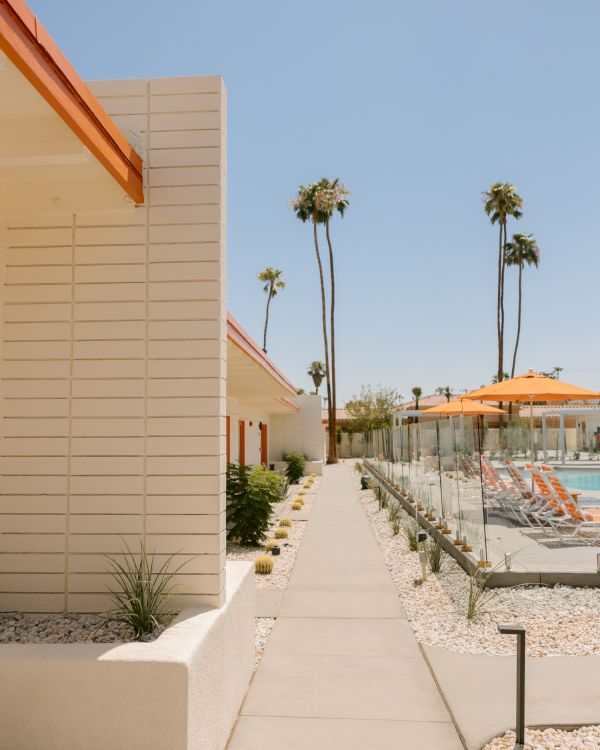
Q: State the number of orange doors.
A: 3